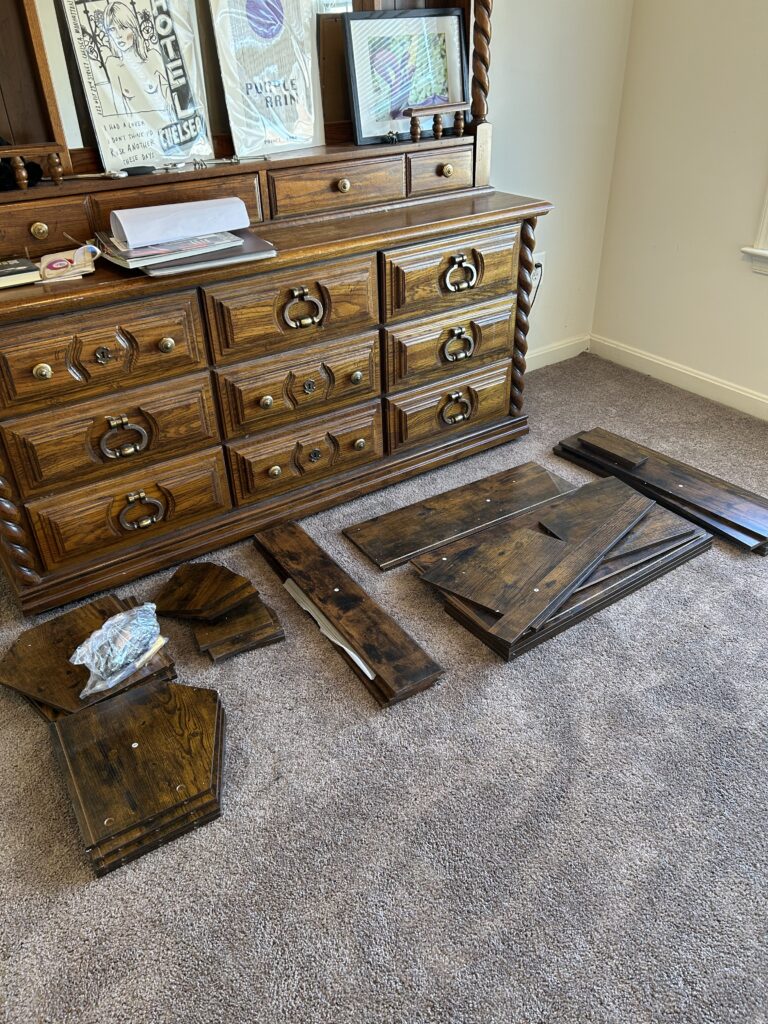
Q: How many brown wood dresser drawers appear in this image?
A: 13